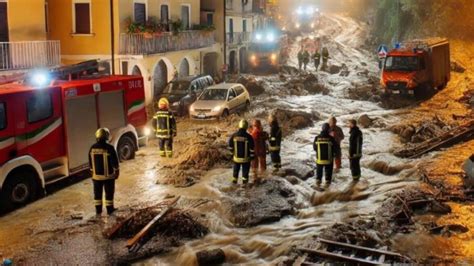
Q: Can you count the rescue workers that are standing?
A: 12